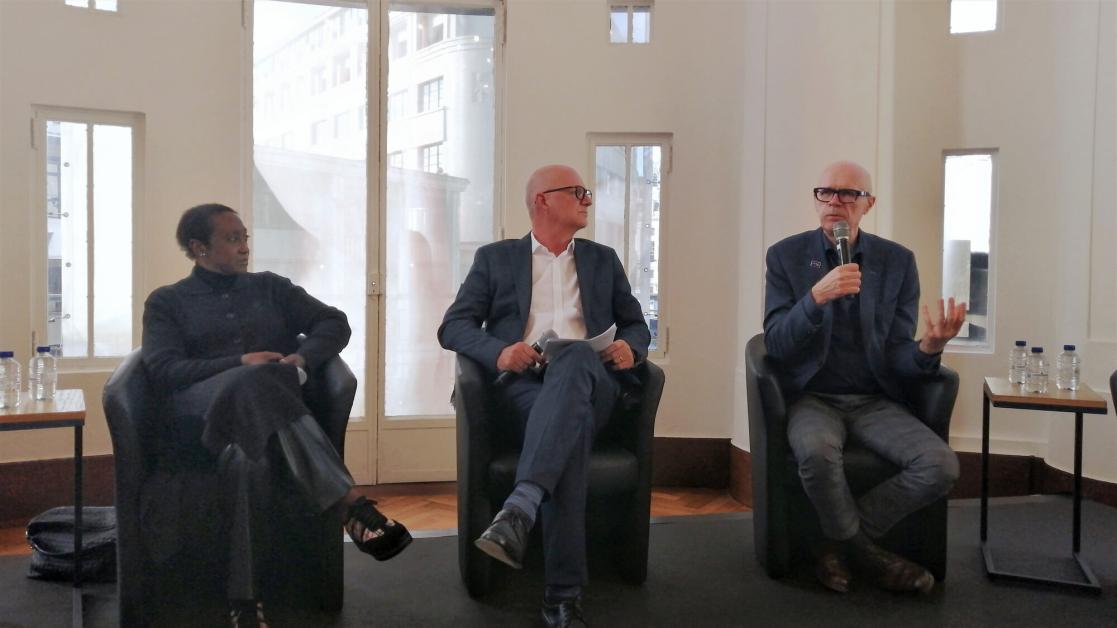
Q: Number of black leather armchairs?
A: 3